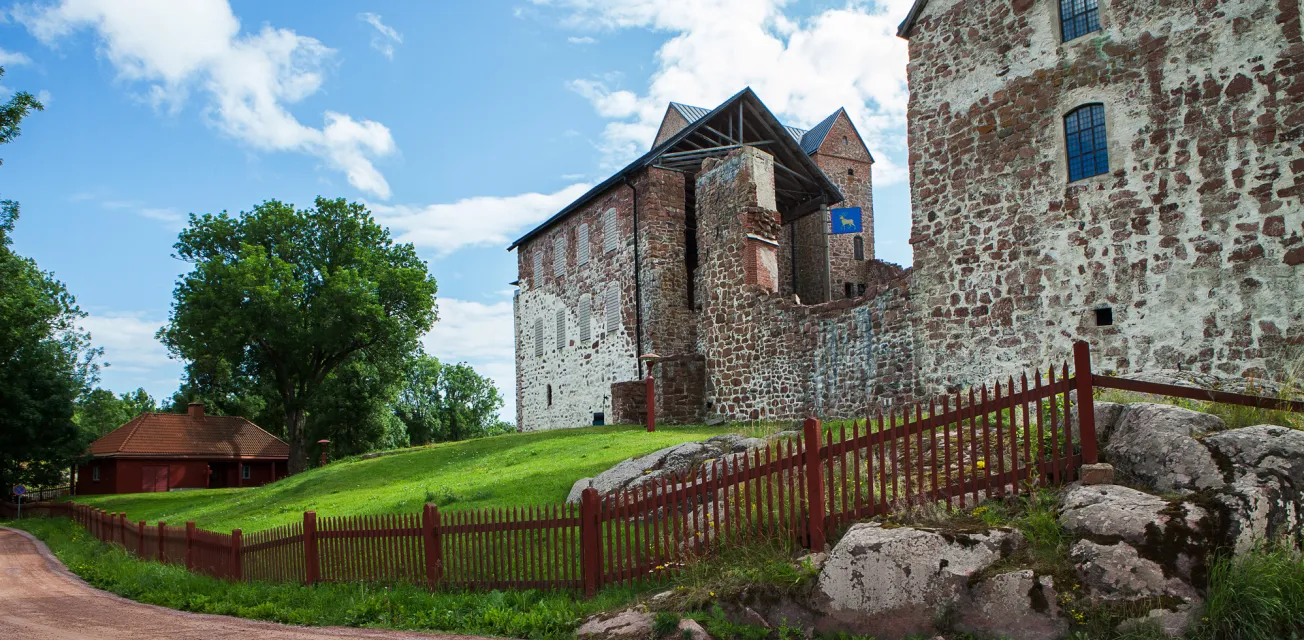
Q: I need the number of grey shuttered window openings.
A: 8